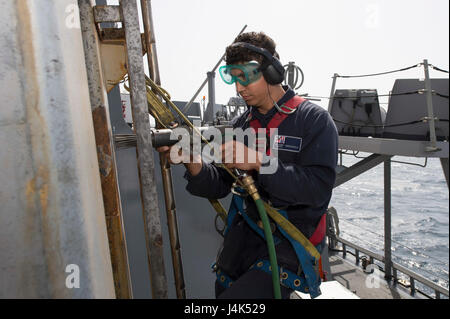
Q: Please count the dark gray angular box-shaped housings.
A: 2